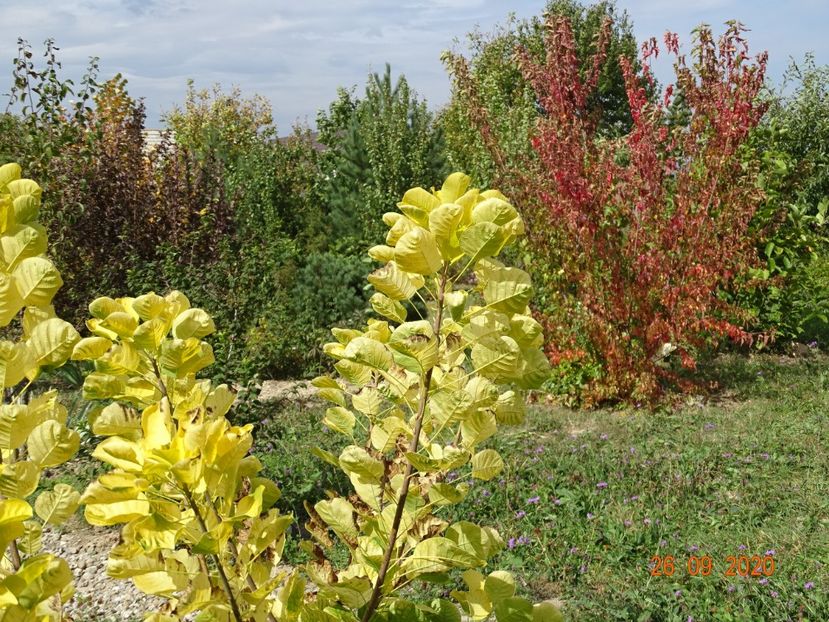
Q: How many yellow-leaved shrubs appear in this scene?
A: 3